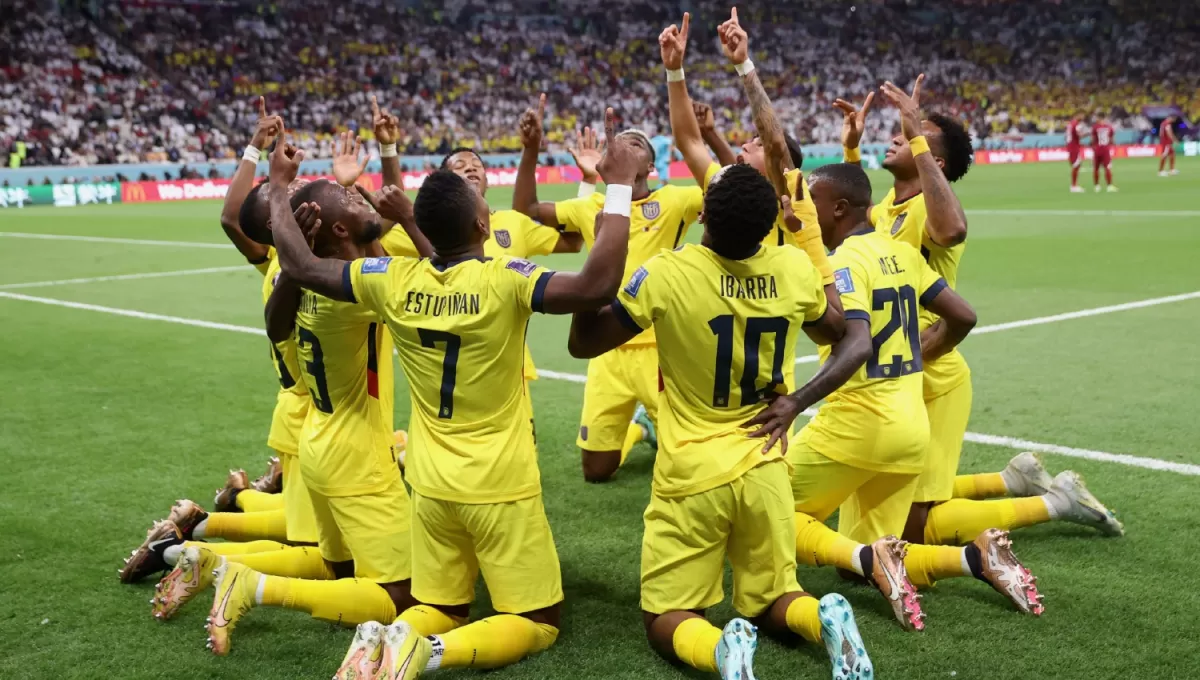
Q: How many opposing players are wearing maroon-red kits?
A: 3